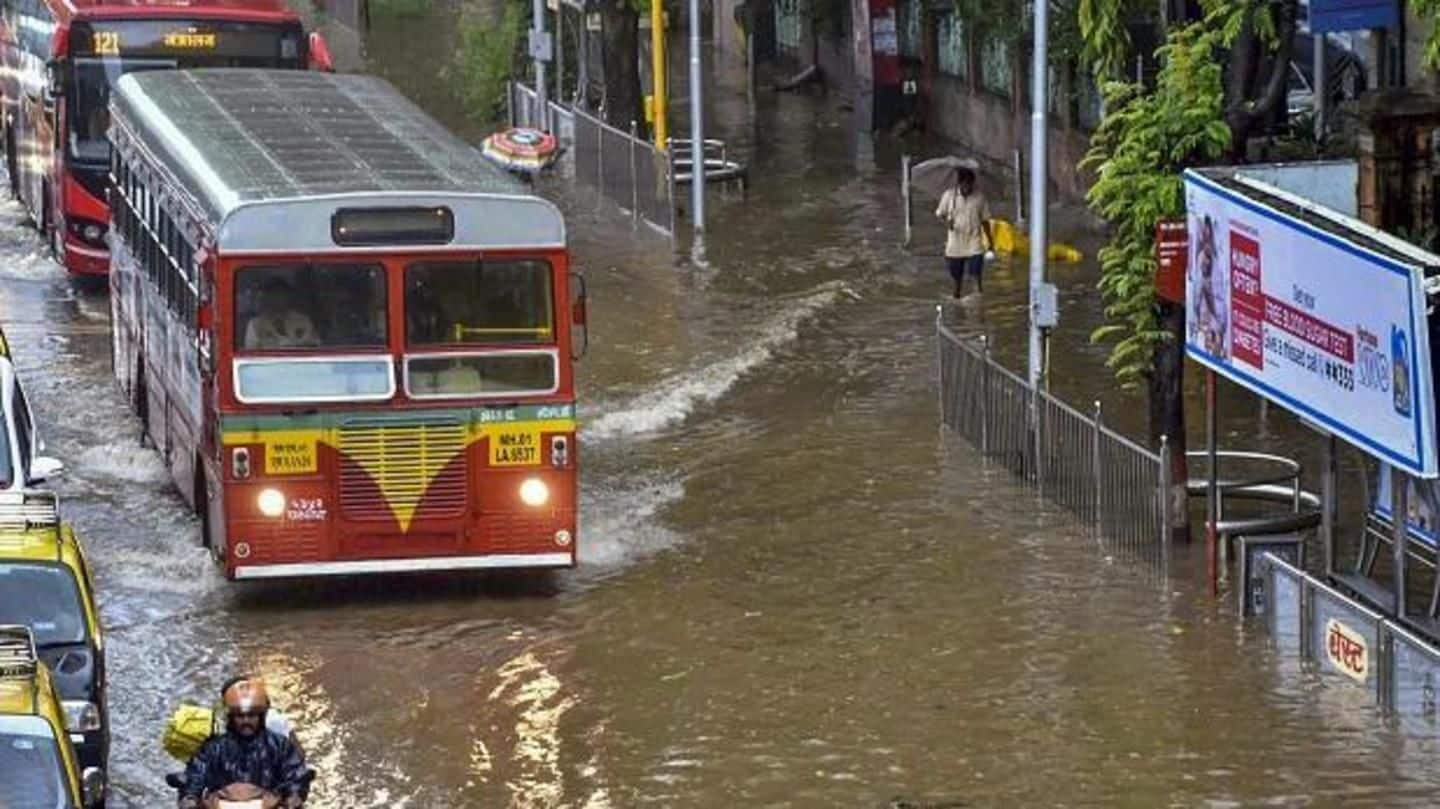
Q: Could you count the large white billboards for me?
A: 1